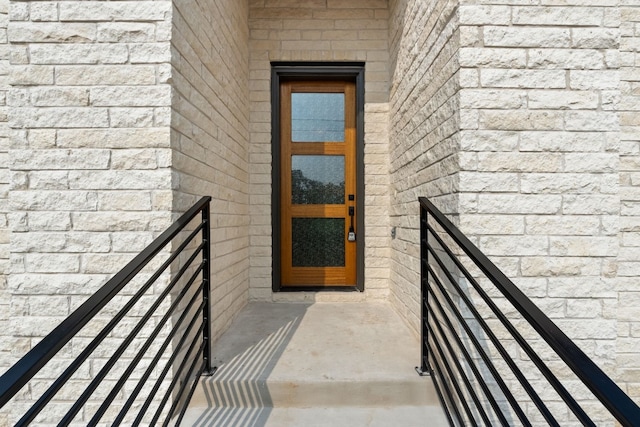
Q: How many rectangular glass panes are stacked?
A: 3